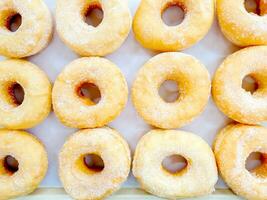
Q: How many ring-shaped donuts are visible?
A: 12